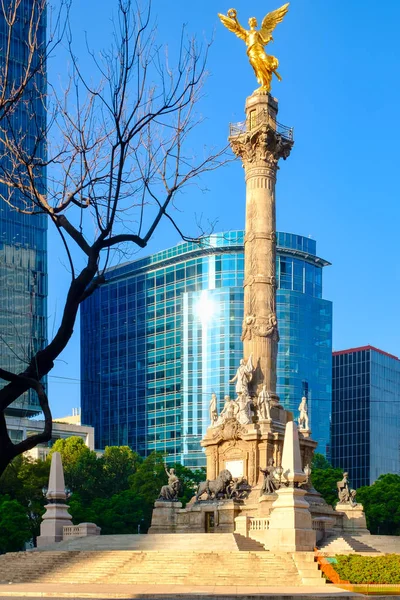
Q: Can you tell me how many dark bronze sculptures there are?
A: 4